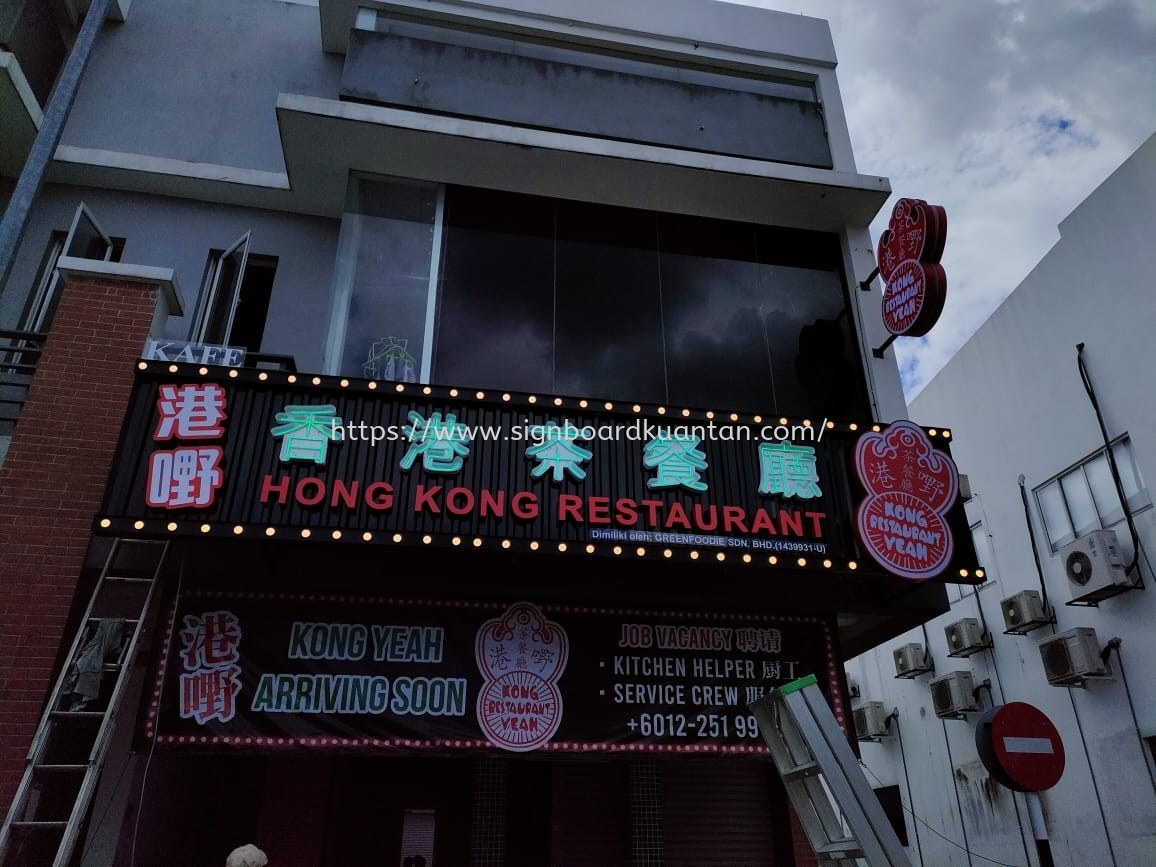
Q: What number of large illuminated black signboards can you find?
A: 1